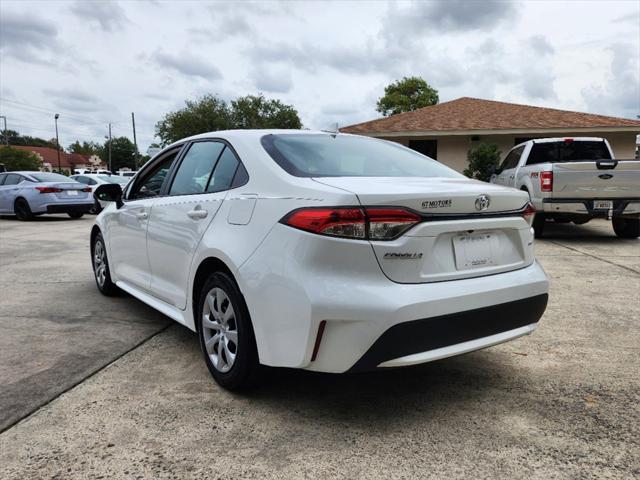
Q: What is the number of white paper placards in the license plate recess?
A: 1